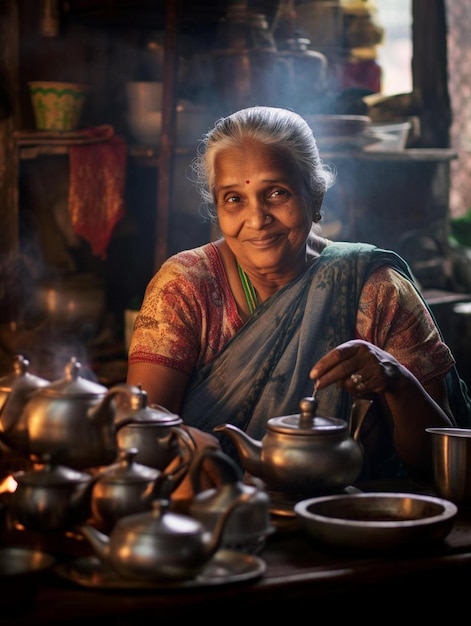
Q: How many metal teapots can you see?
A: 8